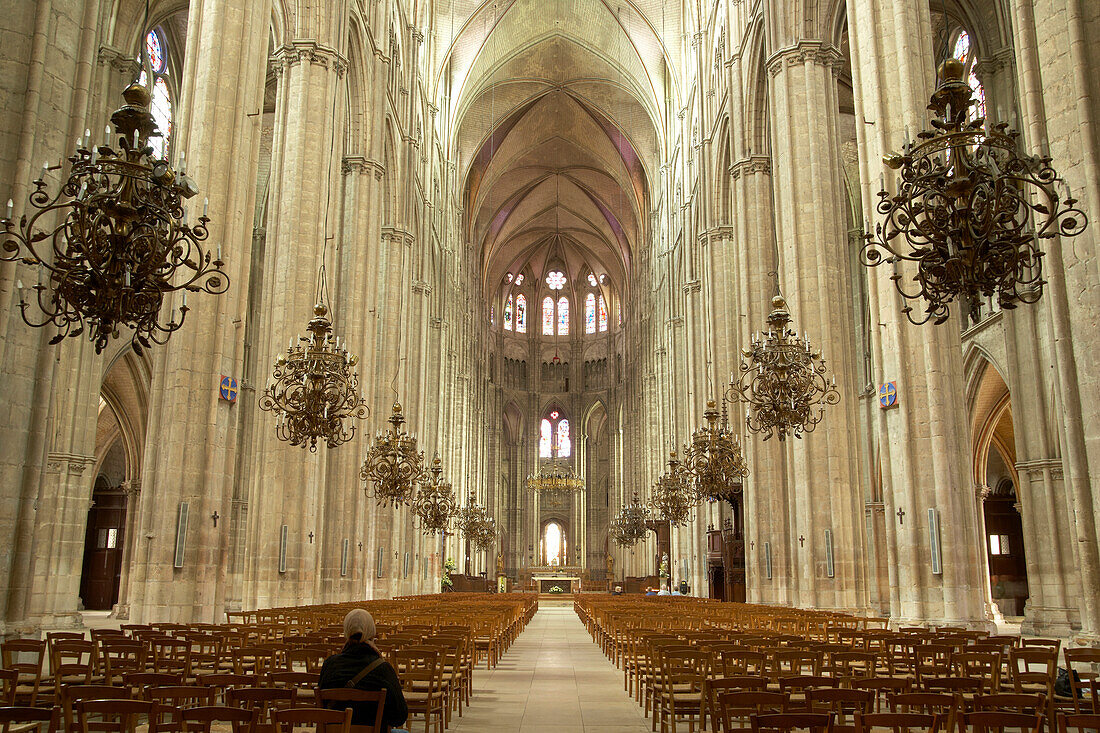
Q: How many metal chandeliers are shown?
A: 11